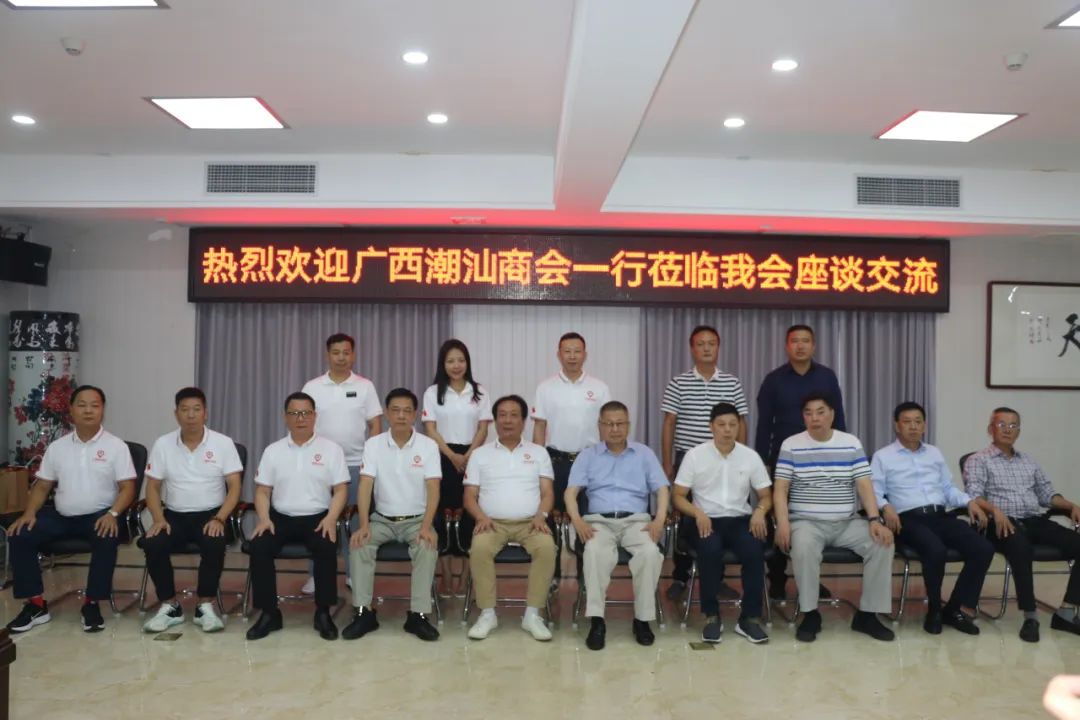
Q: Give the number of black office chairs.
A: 10